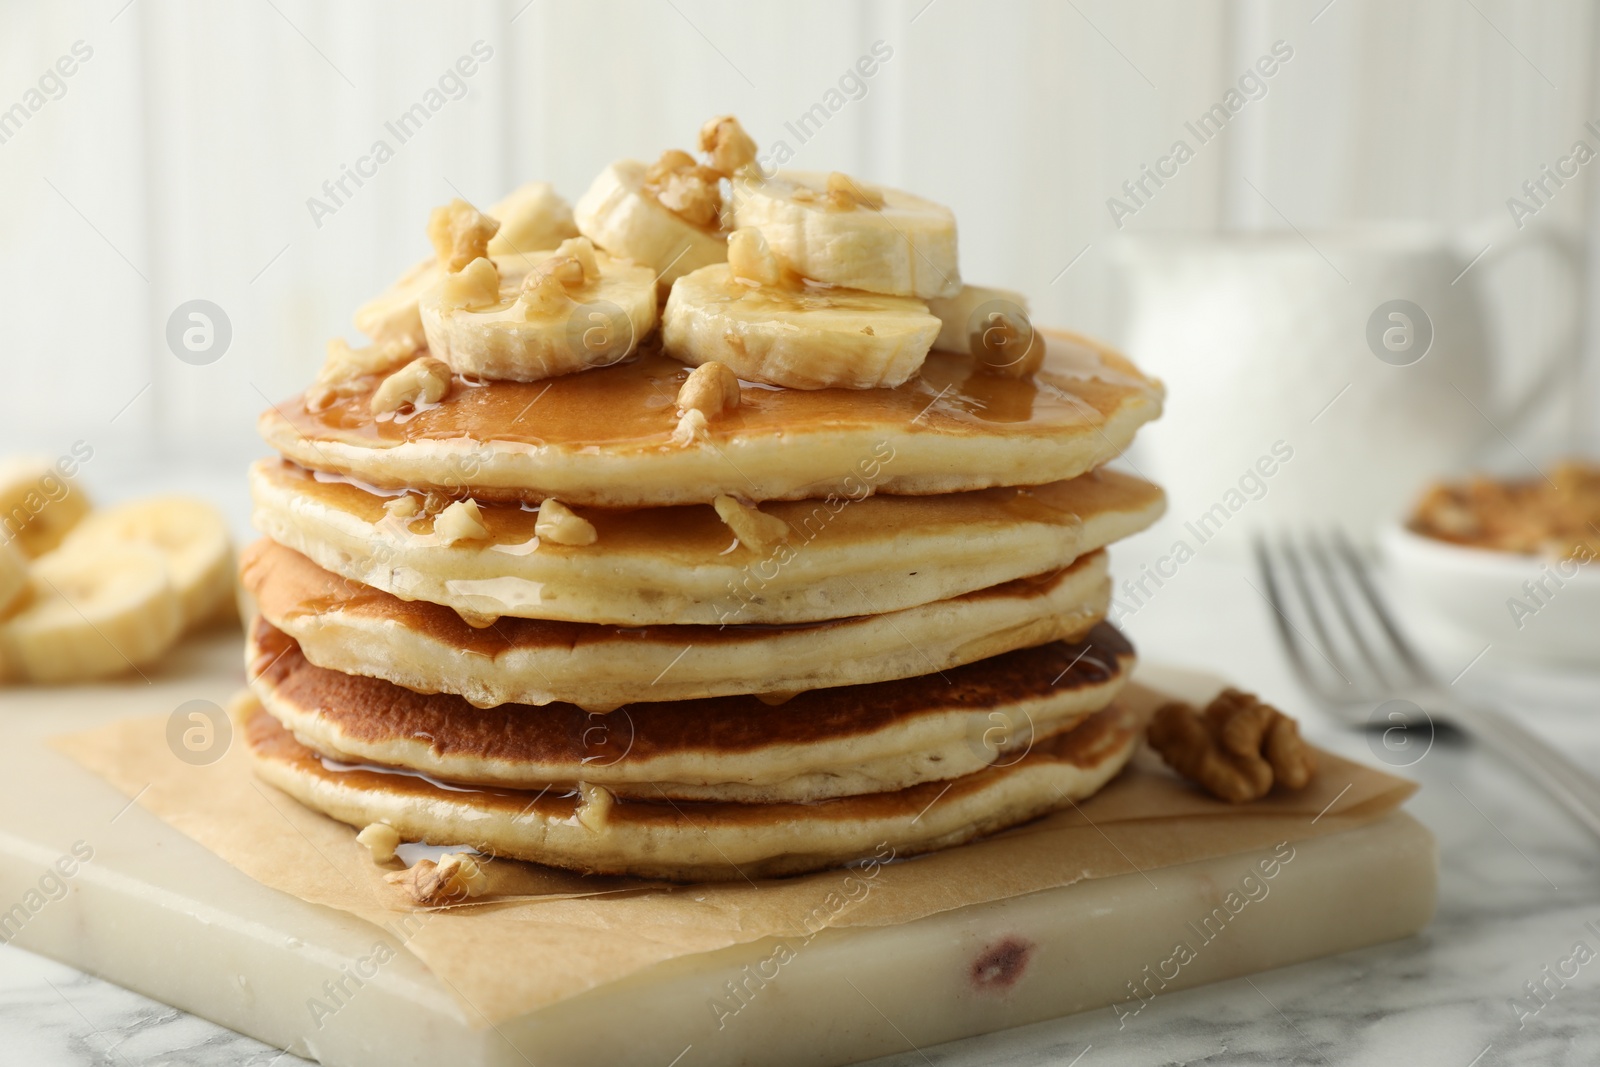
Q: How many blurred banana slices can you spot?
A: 4